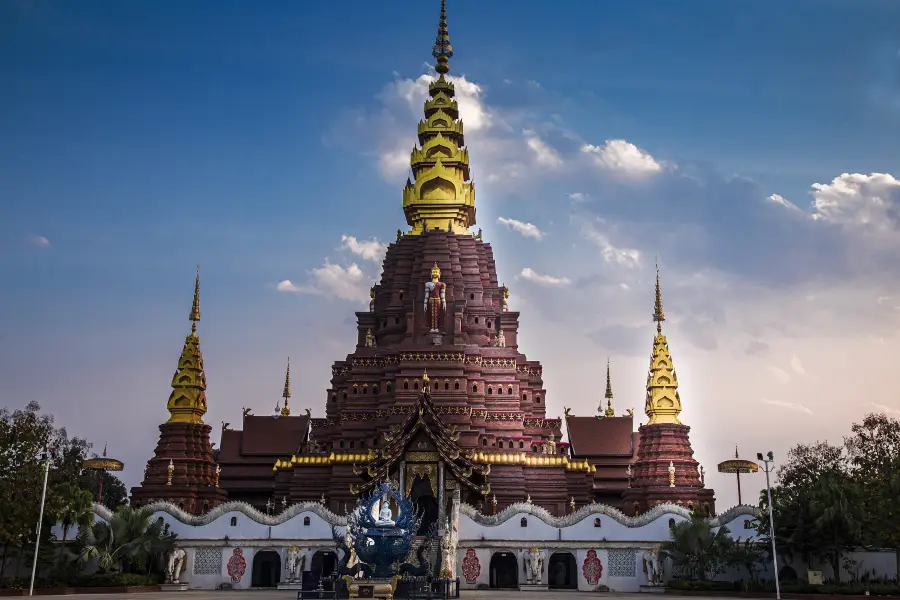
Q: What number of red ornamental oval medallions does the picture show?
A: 3